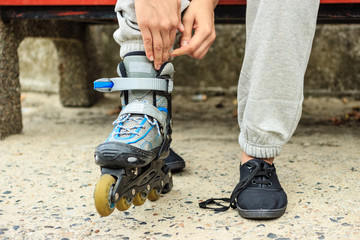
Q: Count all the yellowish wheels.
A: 4